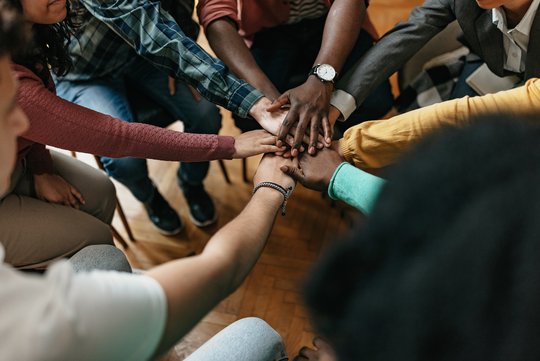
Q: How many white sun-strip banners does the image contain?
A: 0